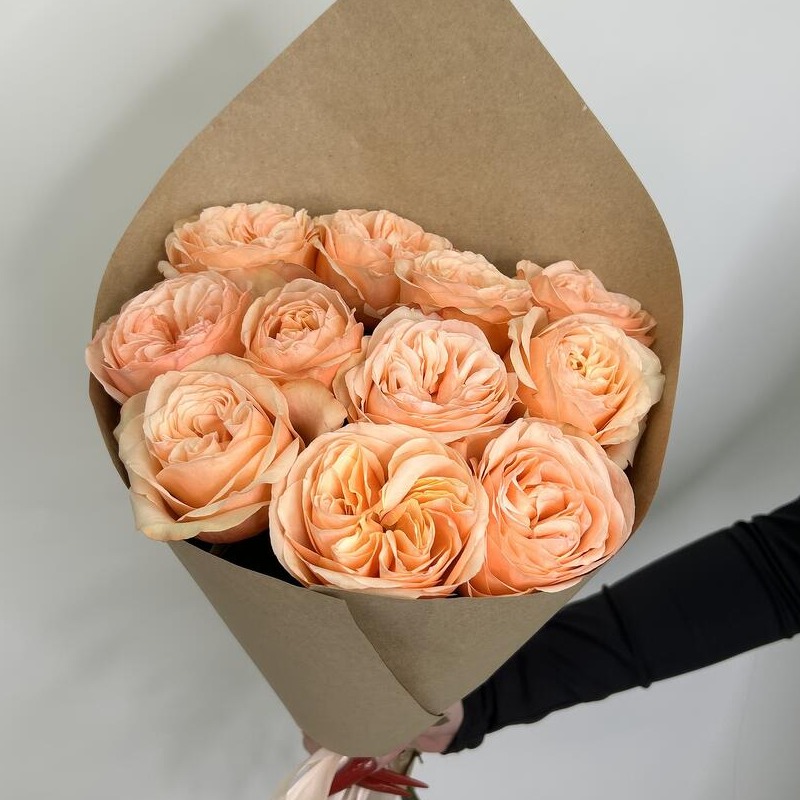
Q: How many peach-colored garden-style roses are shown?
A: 11